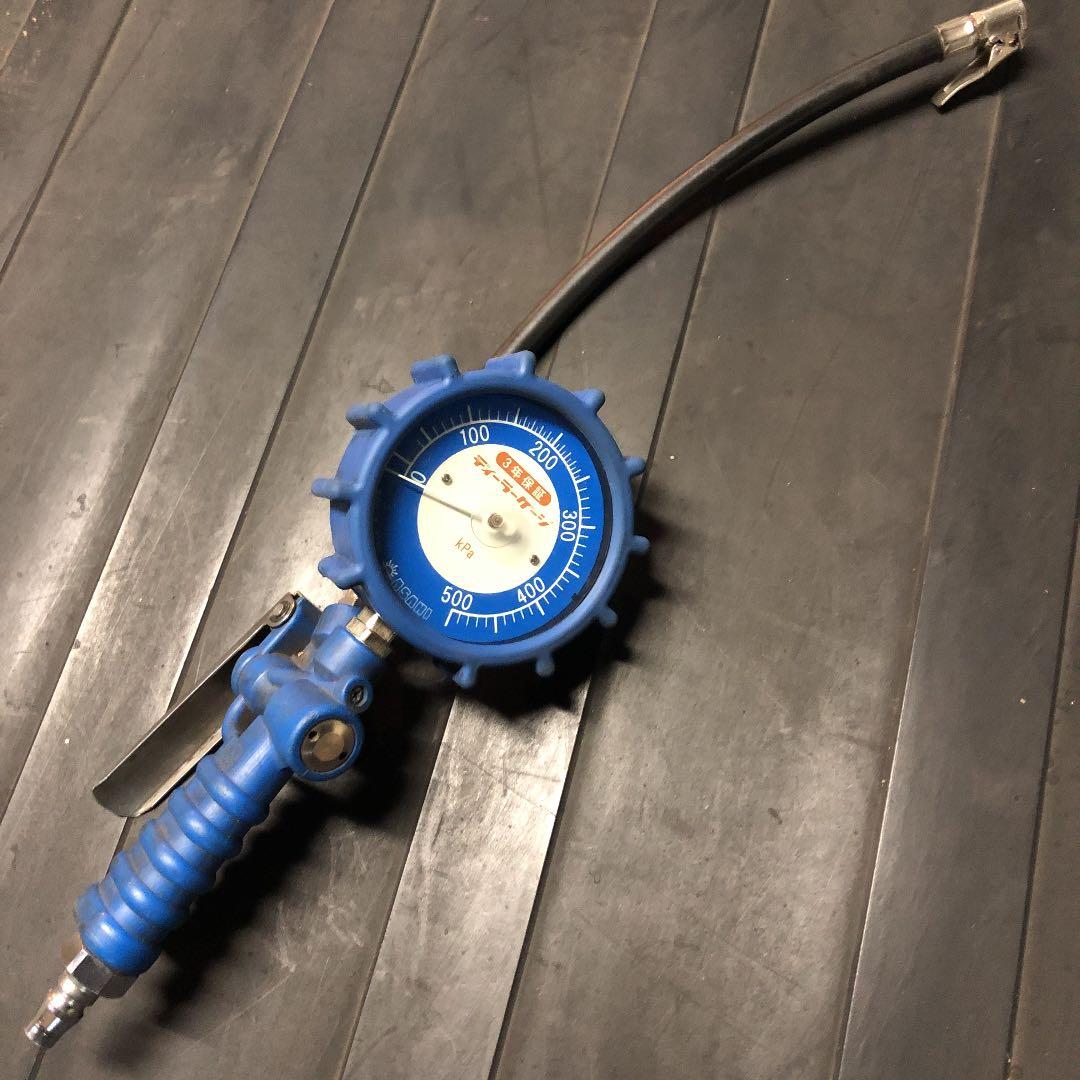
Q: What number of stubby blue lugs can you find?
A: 11